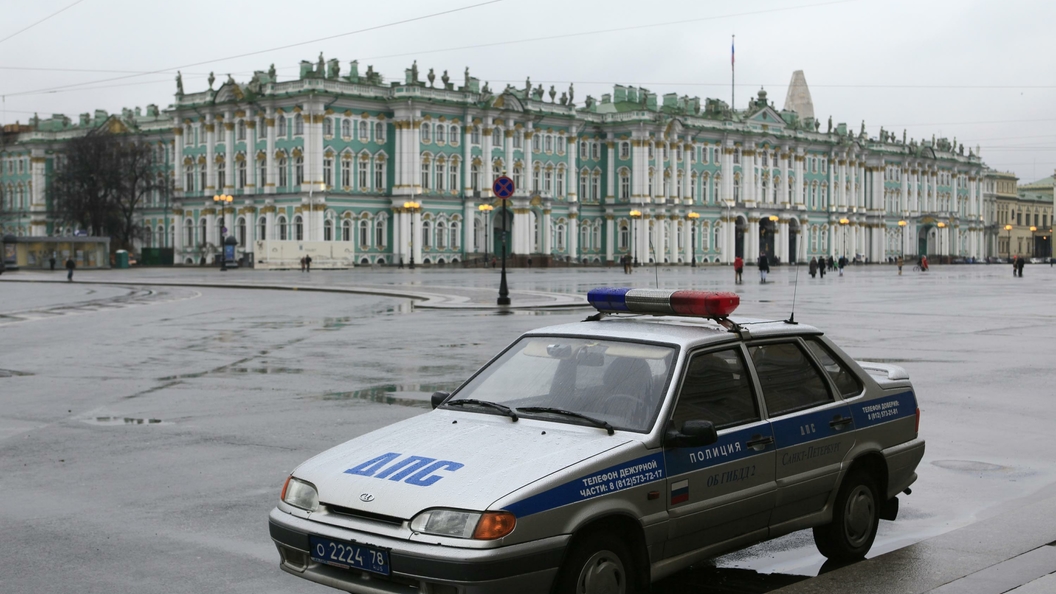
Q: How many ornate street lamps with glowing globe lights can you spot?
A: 11